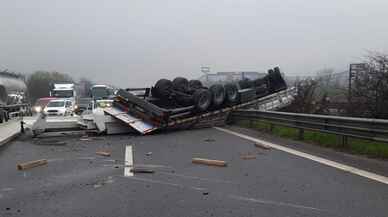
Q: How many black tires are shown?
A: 6